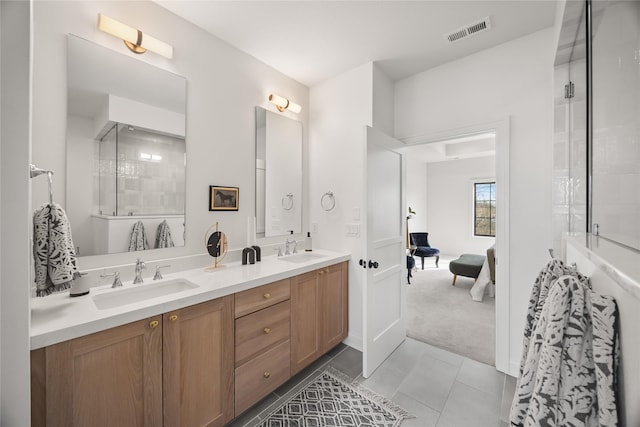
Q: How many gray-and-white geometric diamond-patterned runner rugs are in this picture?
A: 1